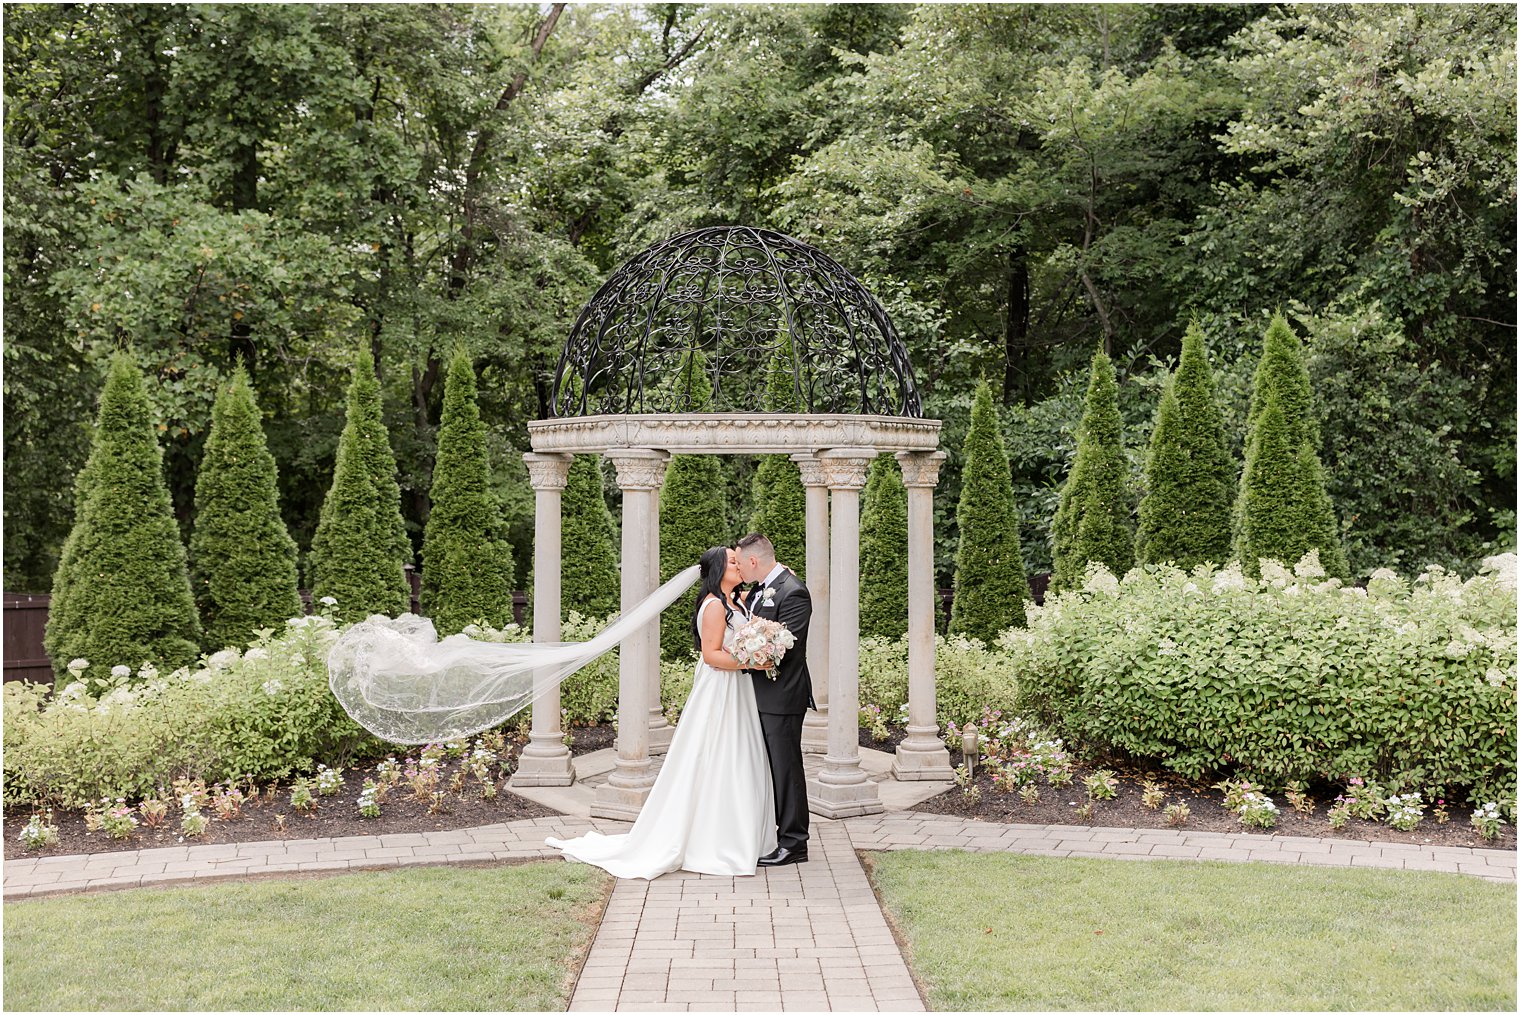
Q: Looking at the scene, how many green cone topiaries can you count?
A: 12